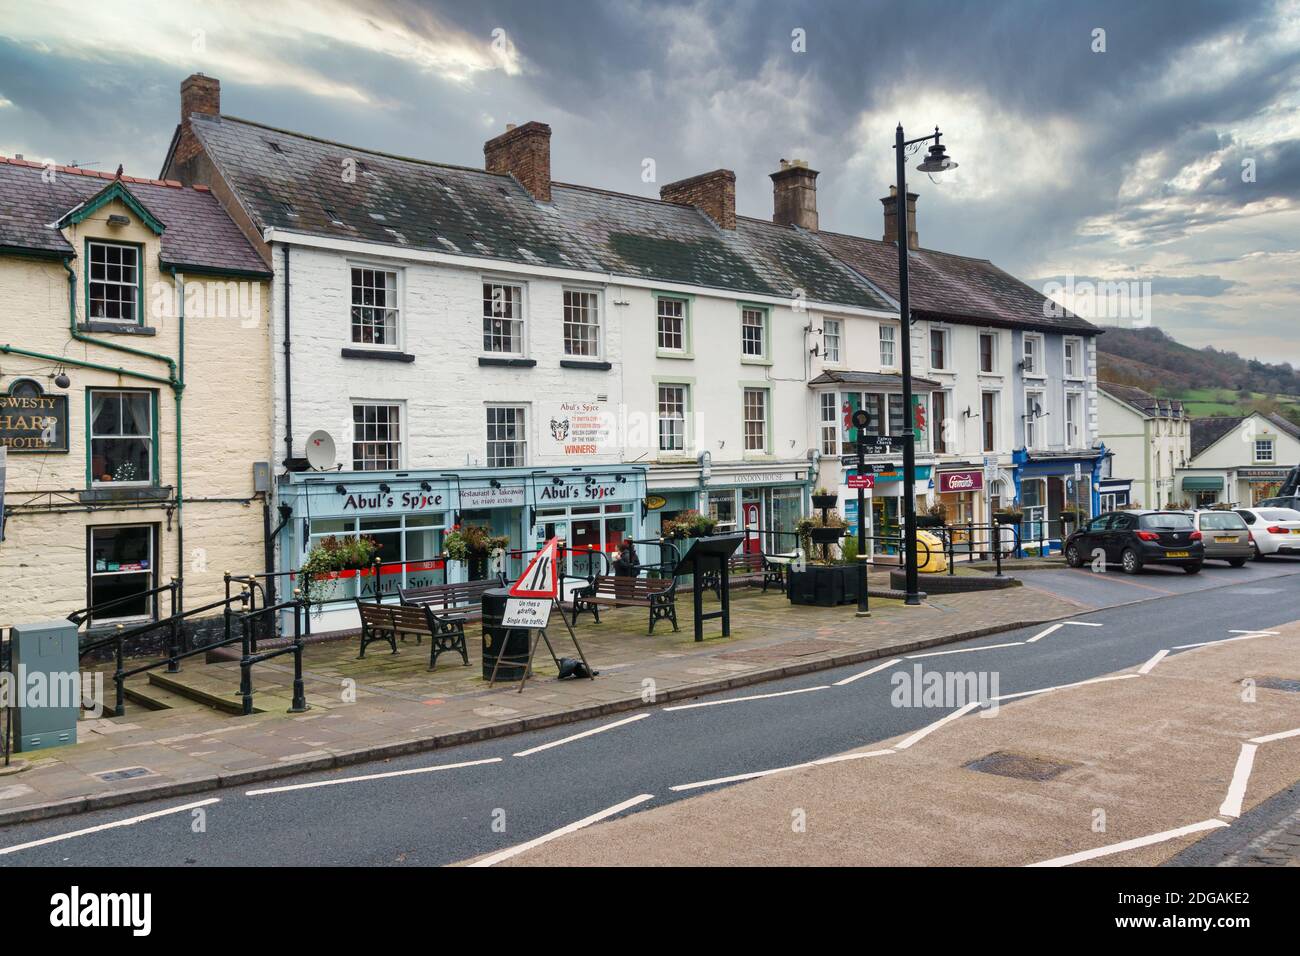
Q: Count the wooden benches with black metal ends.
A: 4